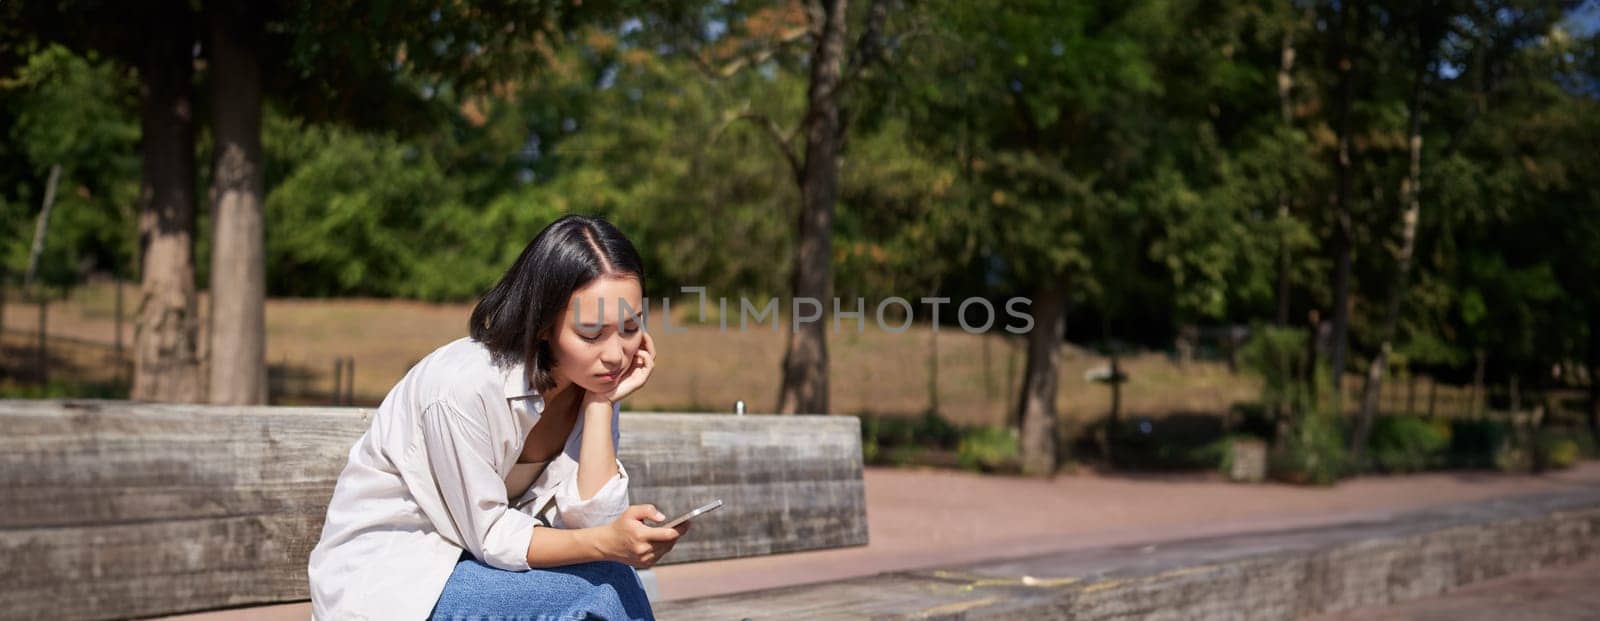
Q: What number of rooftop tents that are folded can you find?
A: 0